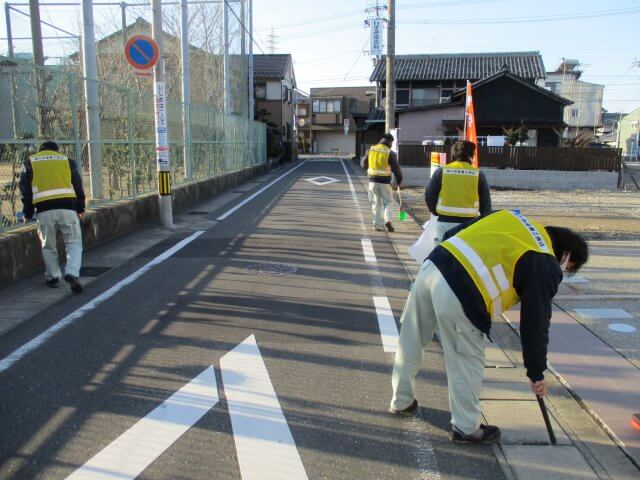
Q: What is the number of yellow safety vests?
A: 4